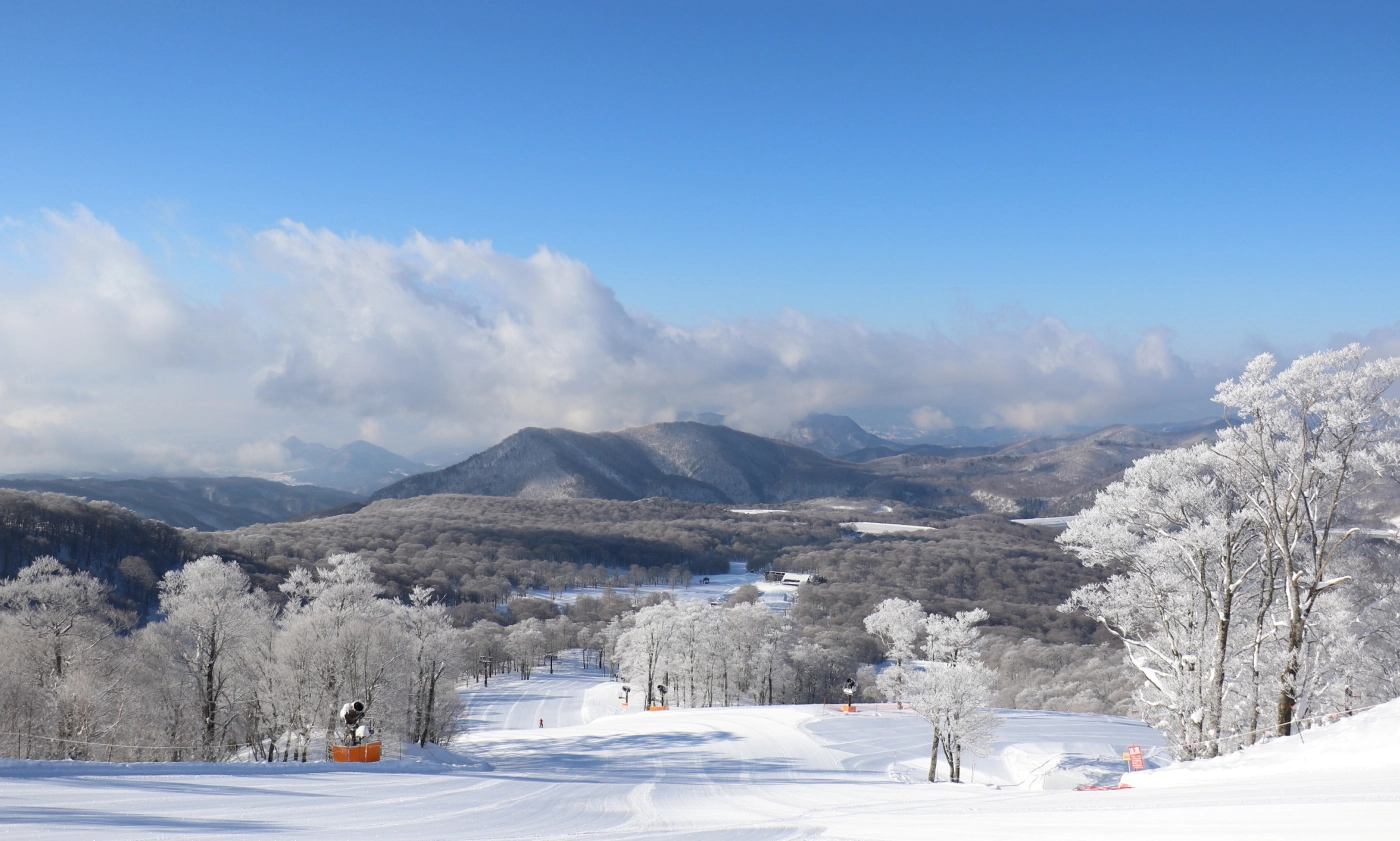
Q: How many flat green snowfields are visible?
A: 0